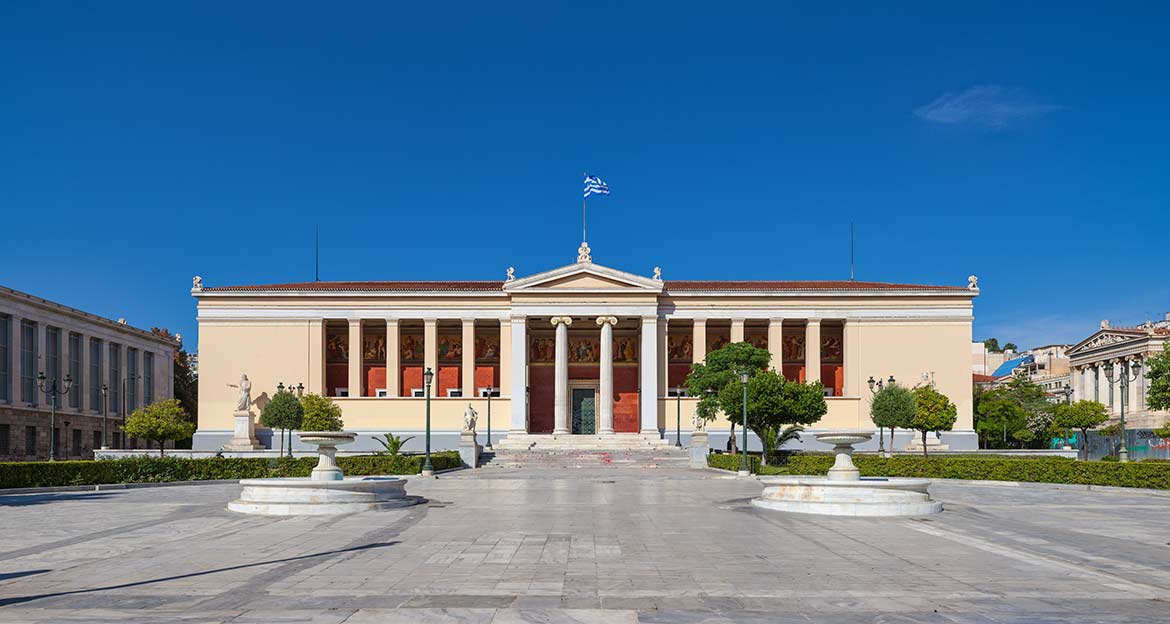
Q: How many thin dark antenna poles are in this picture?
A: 2